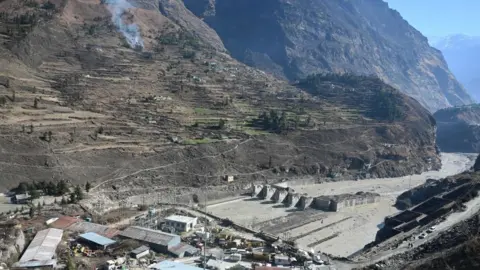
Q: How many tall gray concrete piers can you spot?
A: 5